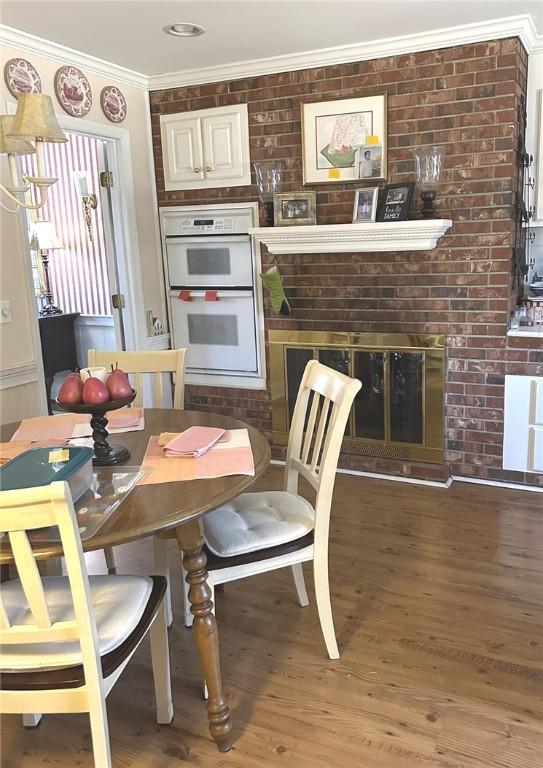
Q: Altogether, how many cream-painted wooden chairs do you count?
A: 3